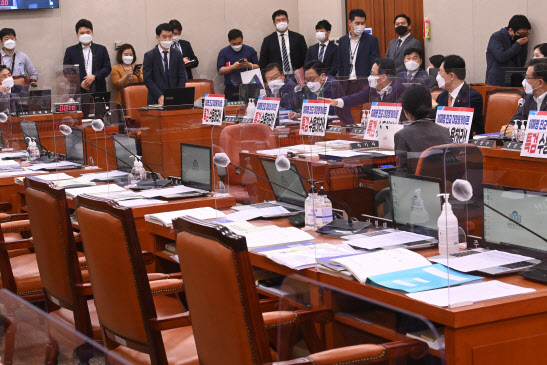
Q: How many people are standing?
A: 11